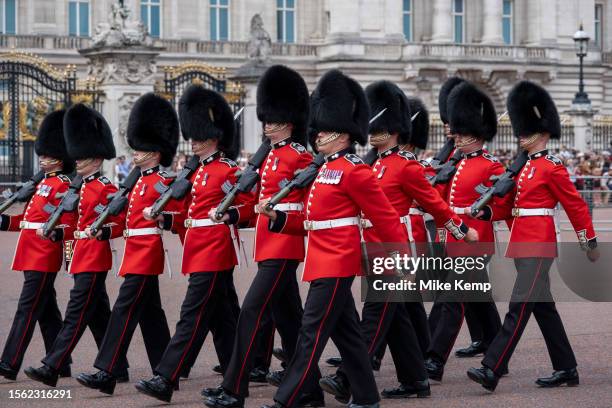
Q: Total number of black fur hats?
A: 11